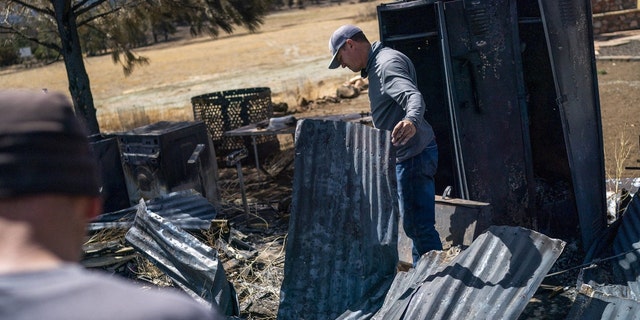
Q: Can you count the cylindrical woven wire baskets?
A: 1